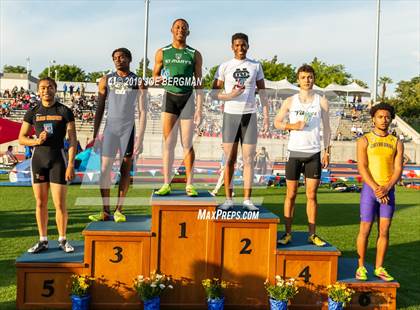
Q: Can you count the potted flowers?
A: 5